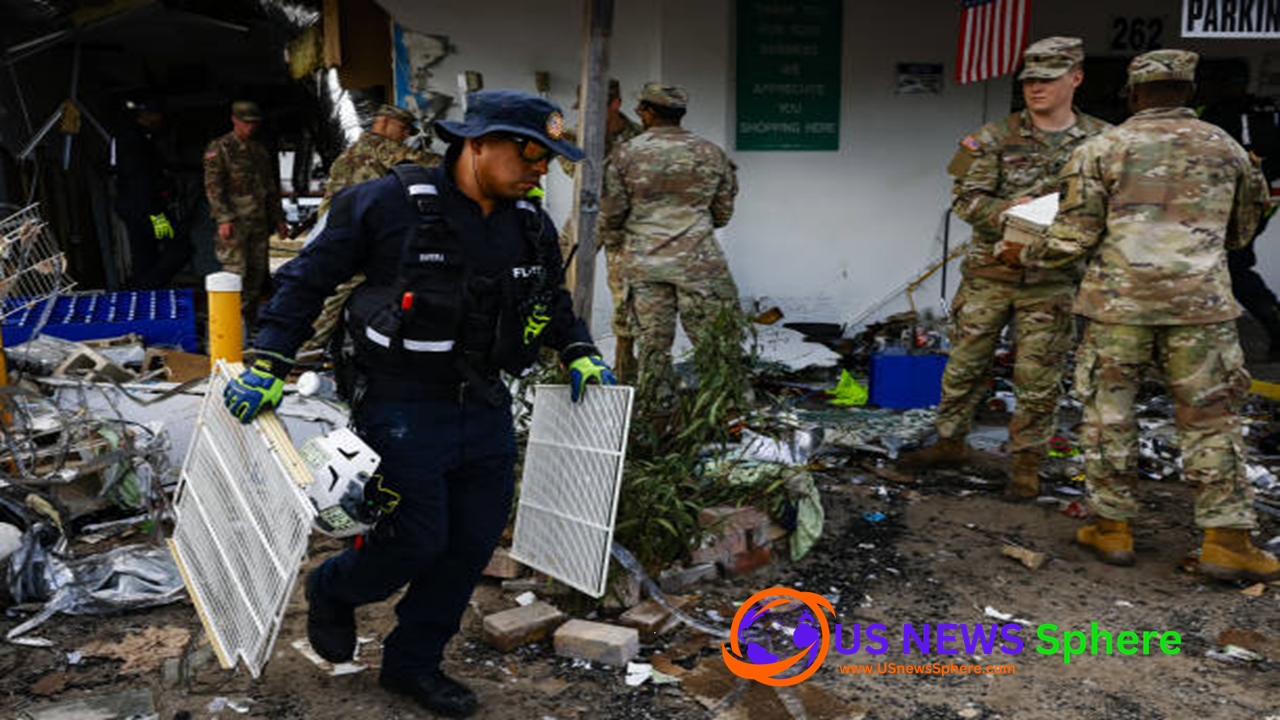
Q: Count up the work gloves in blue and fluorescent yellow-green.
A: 2